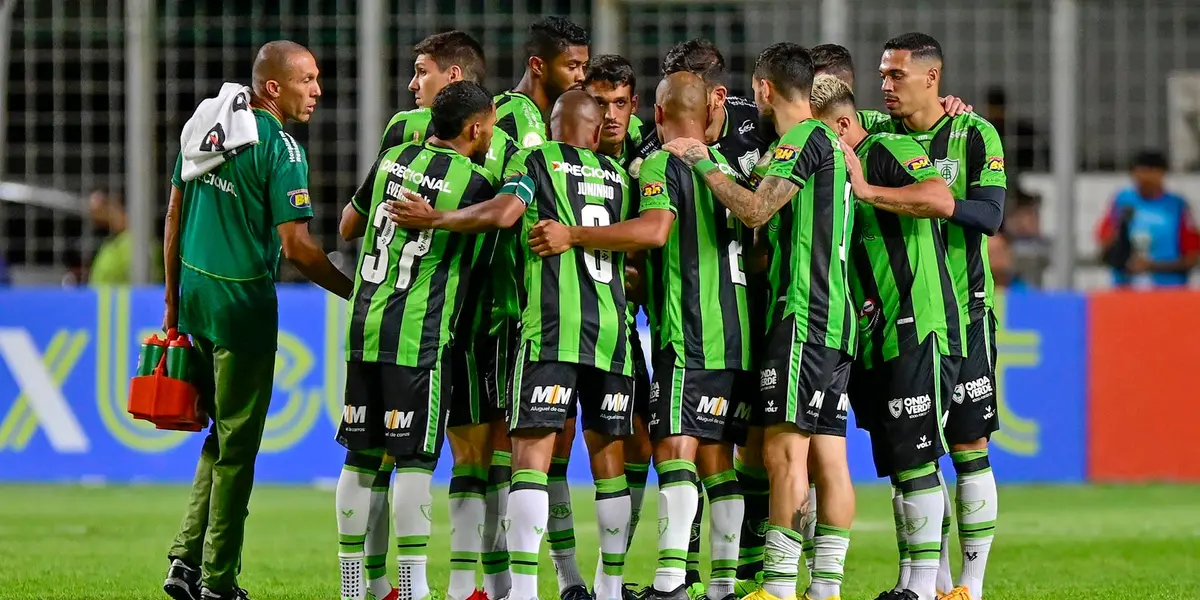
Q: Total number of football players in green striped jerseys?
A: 10